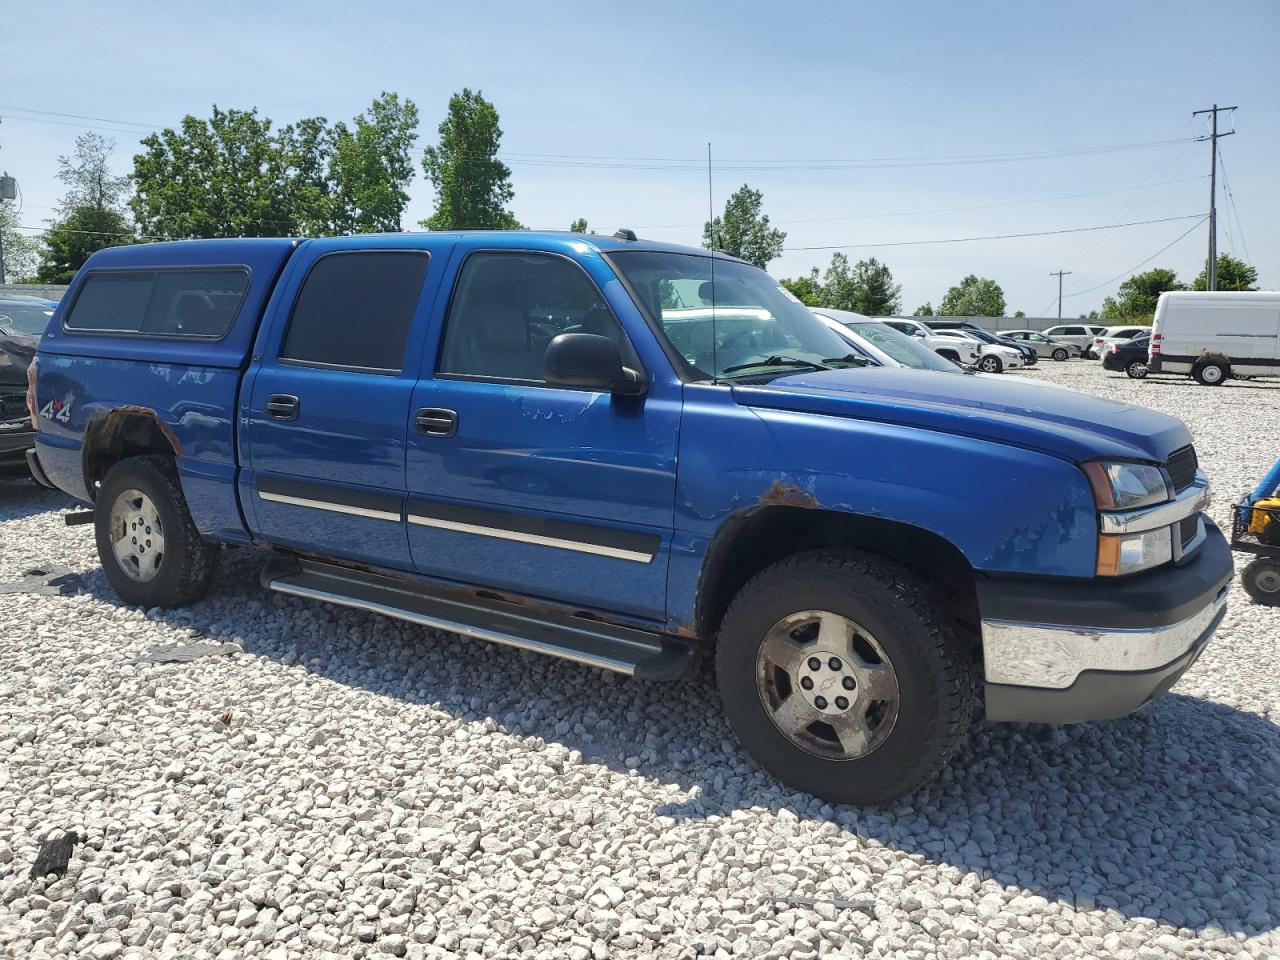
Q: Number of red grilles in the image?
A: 0